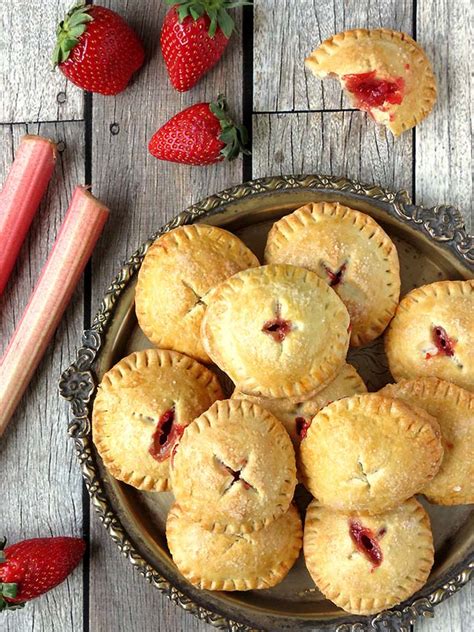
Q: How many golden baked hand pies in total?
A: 12